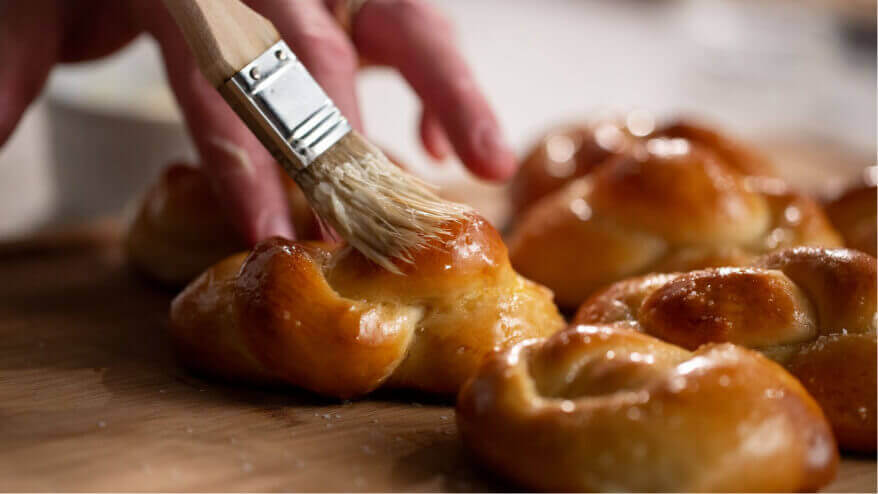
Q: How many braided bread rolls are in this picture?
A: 7